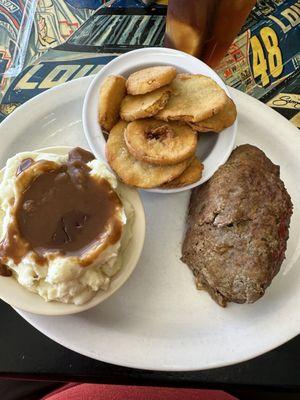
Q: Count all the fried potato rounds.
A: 8